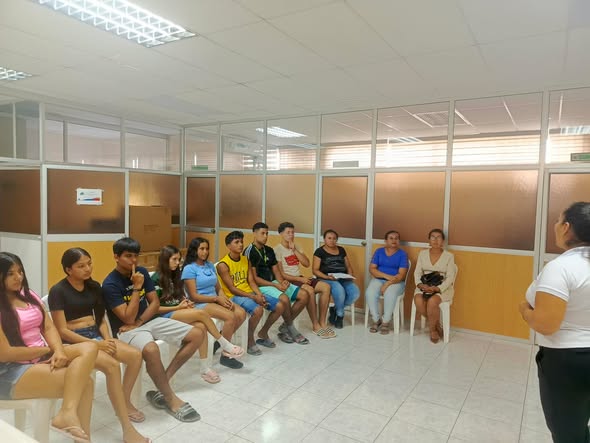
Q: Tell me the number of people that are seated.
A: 11